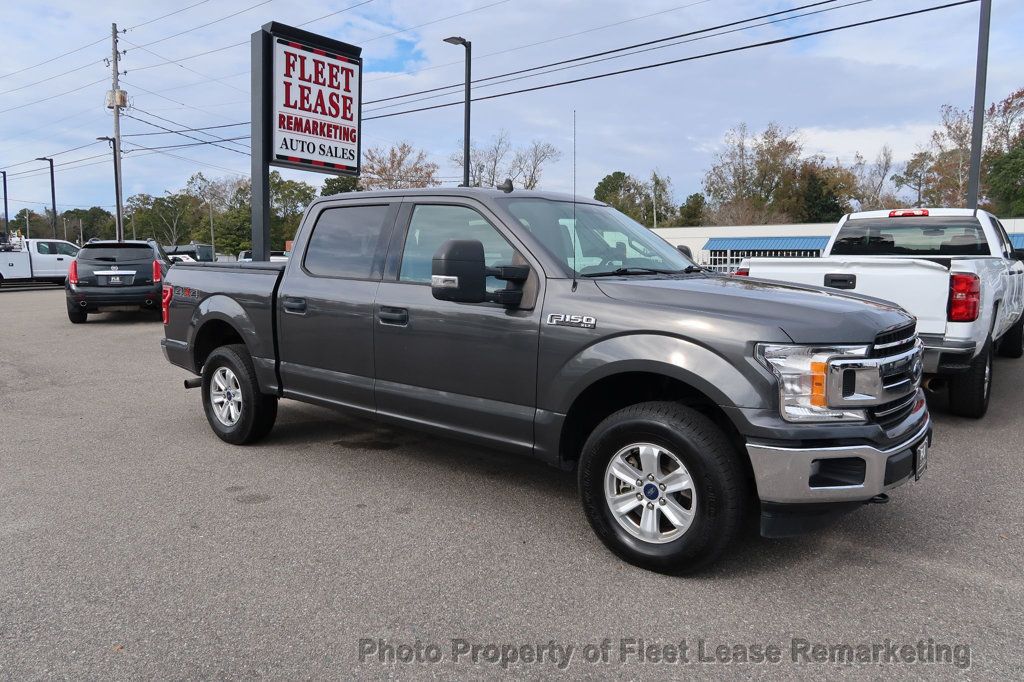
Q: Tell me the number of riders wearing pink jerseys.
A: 0